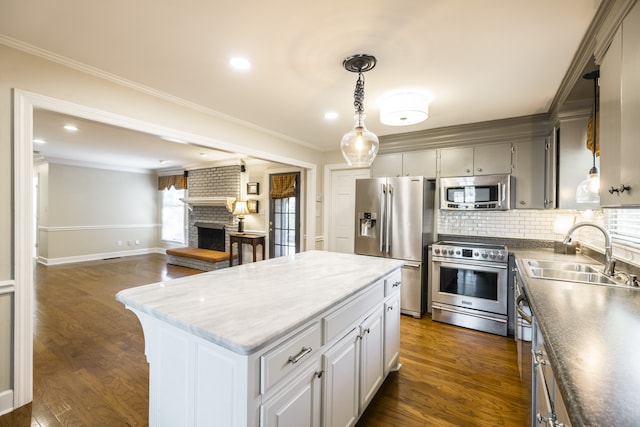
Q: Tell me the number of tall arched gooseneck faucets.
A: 1